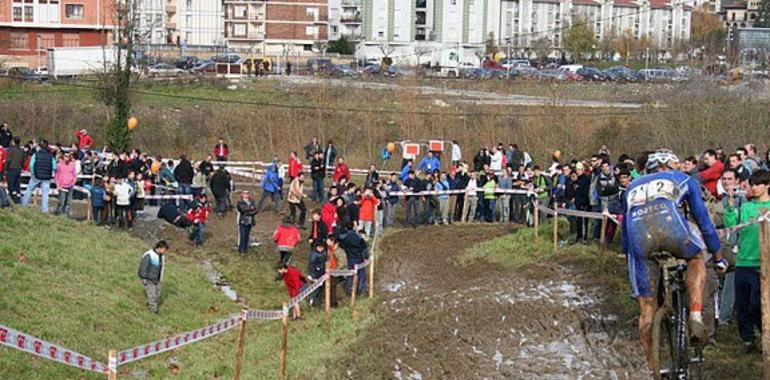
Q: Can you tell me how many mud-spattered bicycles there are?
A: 1